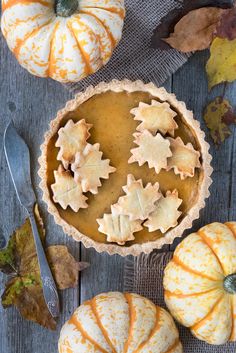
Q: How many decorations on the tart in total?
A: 9